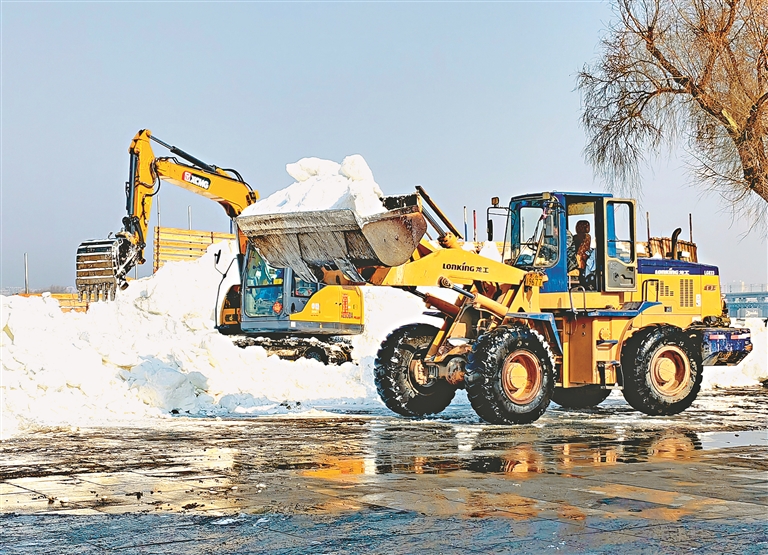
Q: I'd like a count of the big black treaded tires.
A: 4